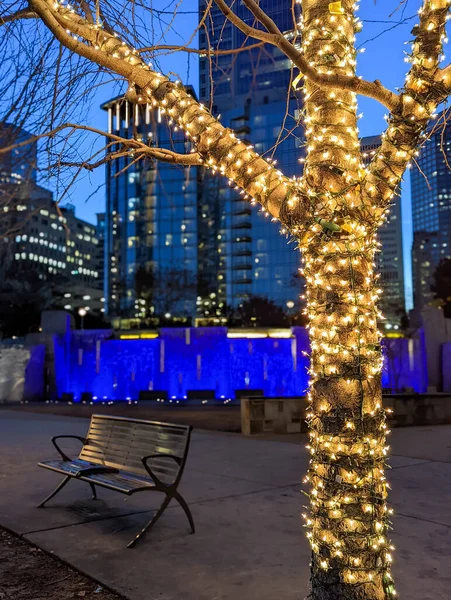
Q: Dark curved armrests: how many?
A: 2